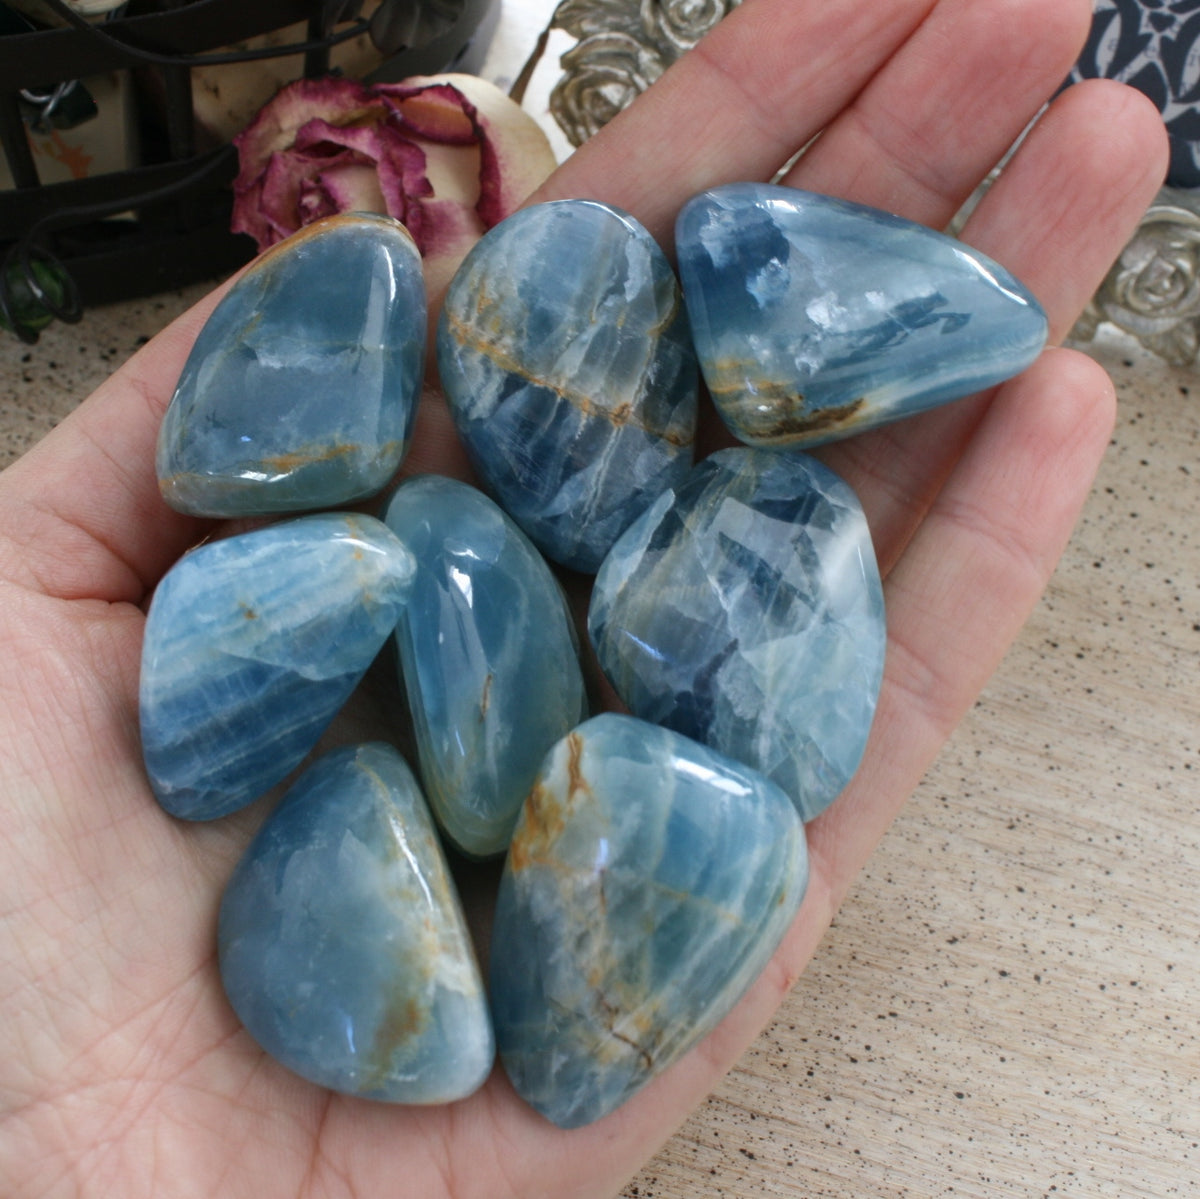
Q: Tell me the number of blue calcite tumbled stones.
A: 8